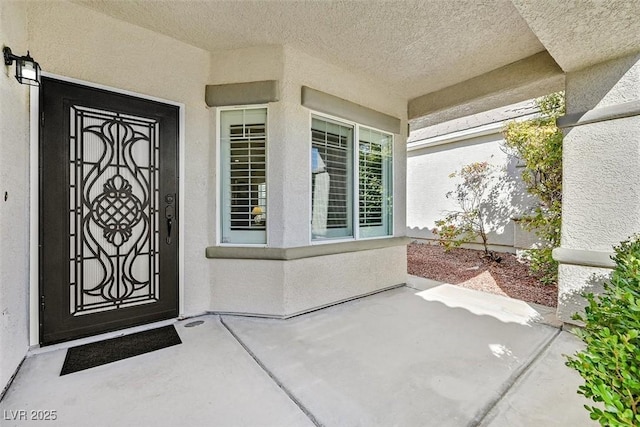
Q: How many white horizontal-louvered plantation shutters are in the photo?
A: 3